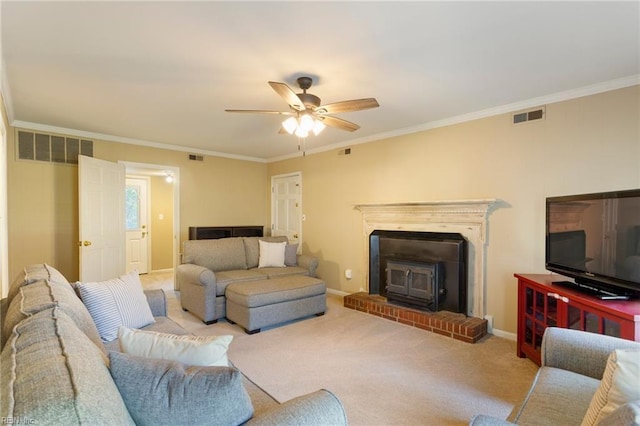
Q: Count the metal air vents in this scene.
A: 4